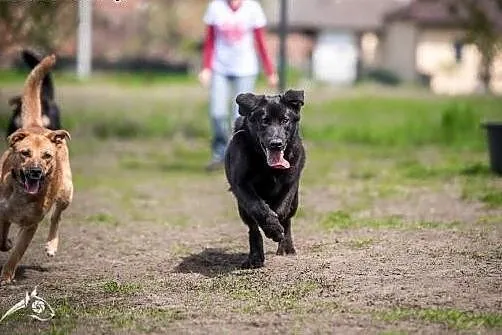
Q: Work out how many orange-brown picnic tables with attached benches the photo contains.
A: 0